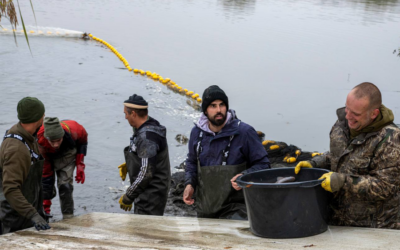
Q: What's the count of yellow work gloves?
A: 4